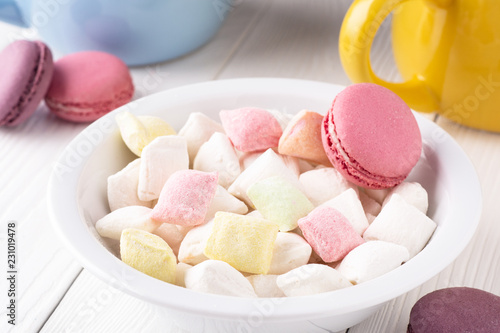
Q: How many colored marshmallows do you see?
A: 8